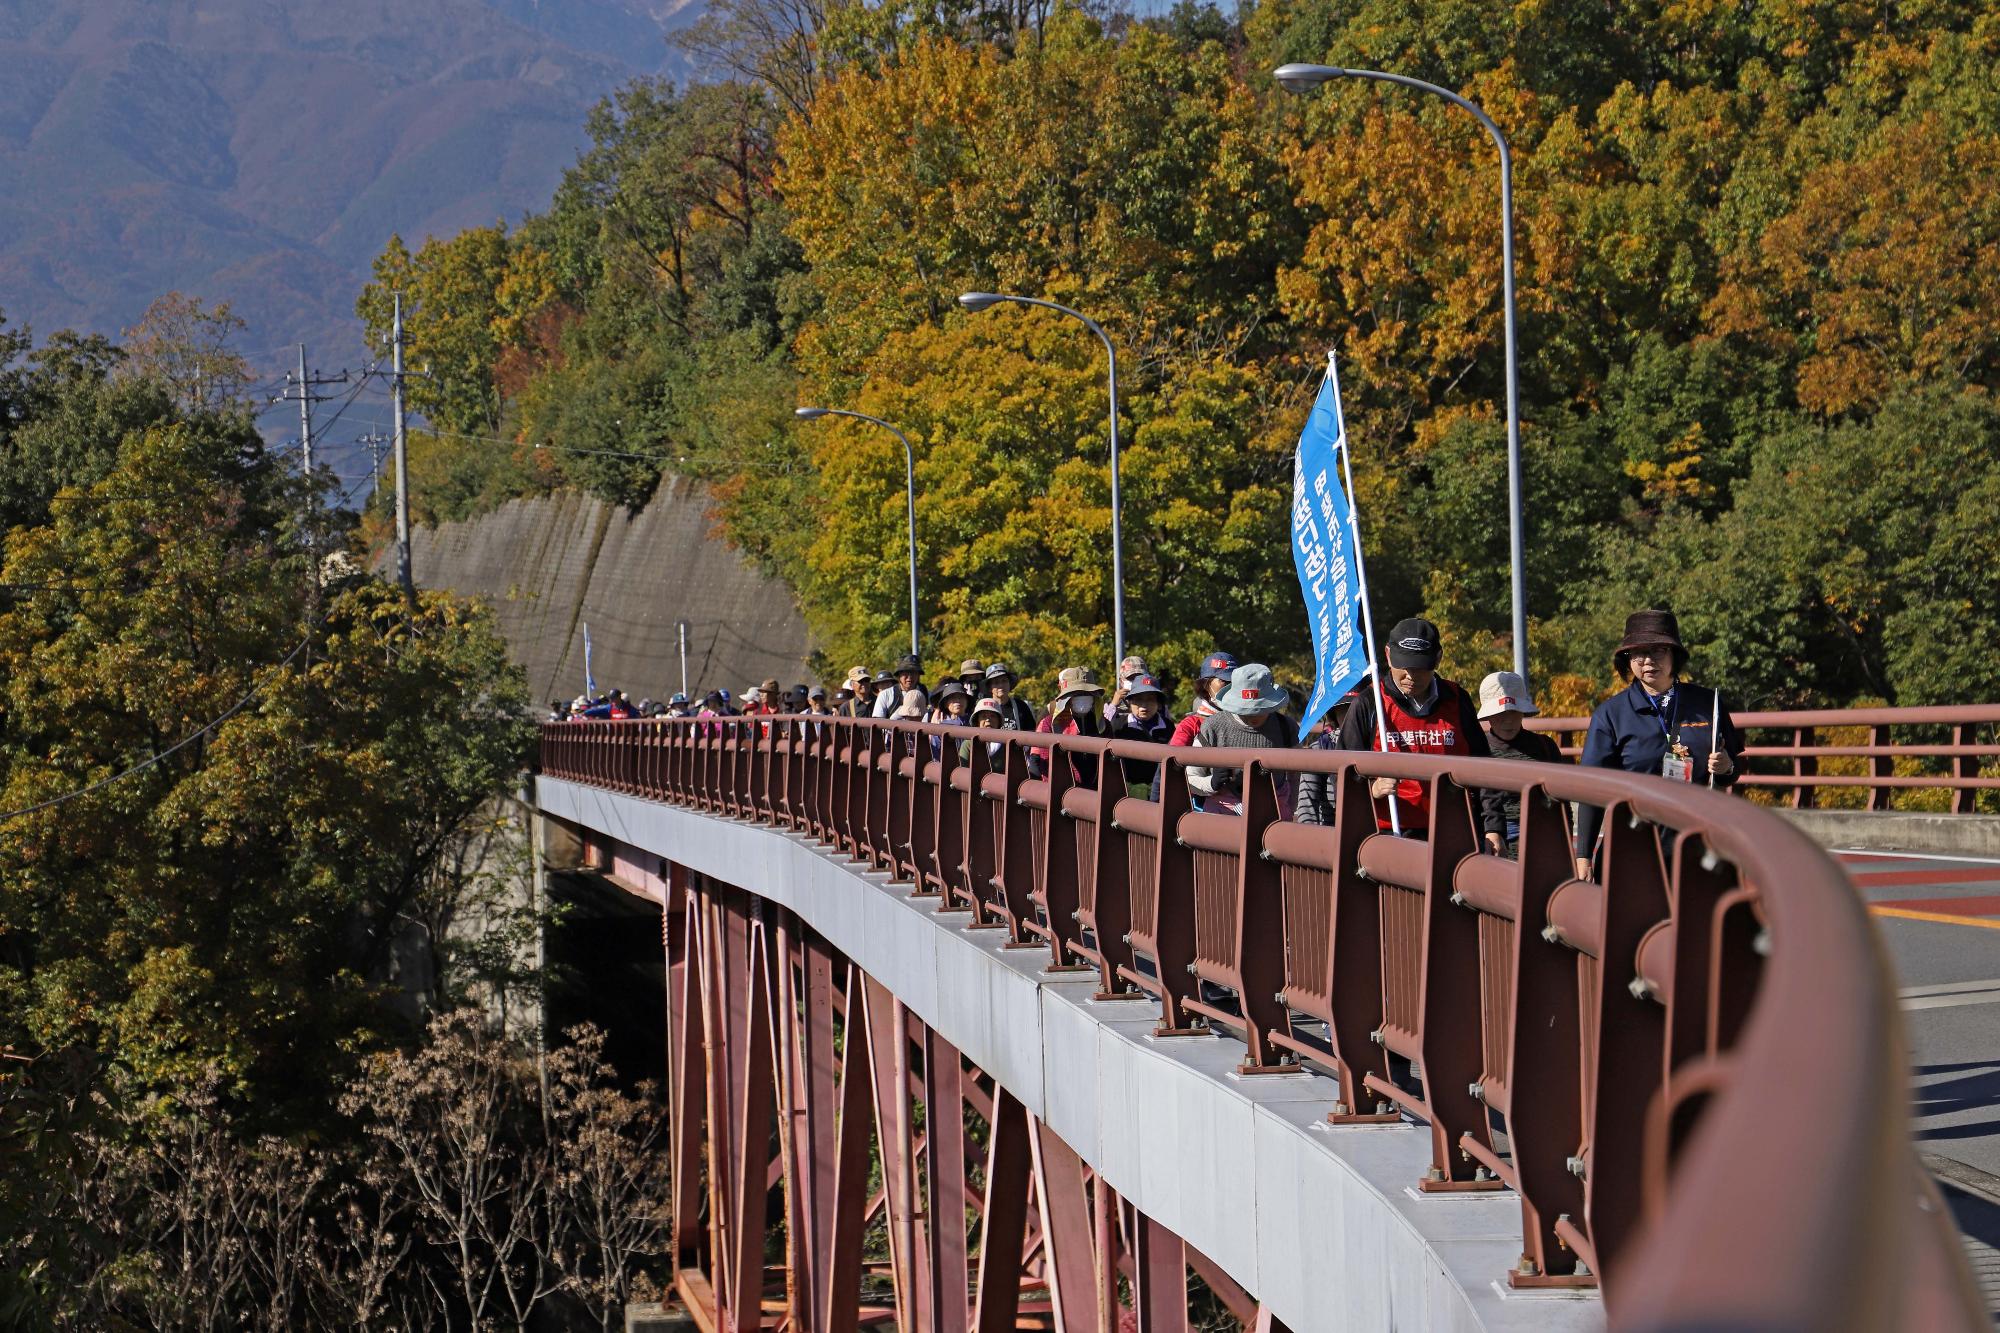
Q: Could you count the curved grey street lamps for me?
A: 3